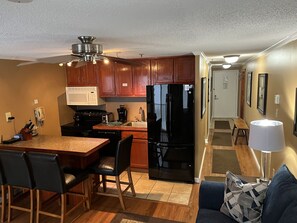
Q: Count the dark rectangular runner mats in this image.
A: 3